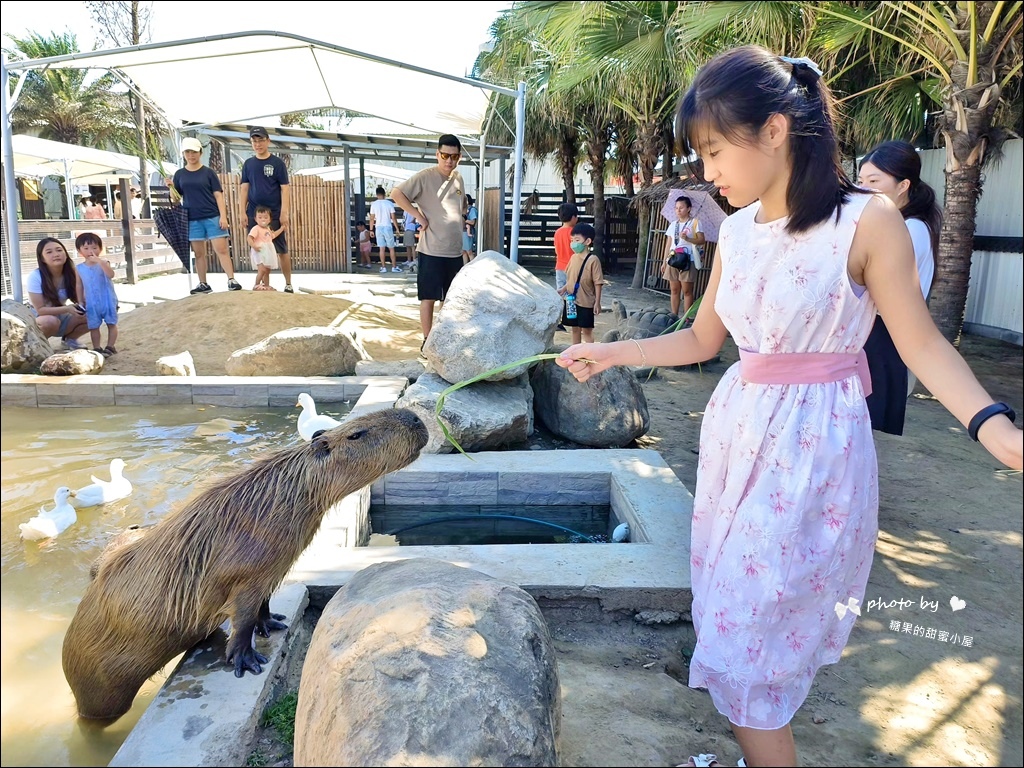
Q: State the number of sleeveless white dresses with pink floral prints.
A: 1